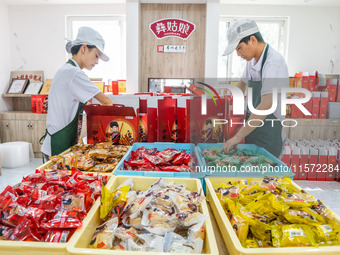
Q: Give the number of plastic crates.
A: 6